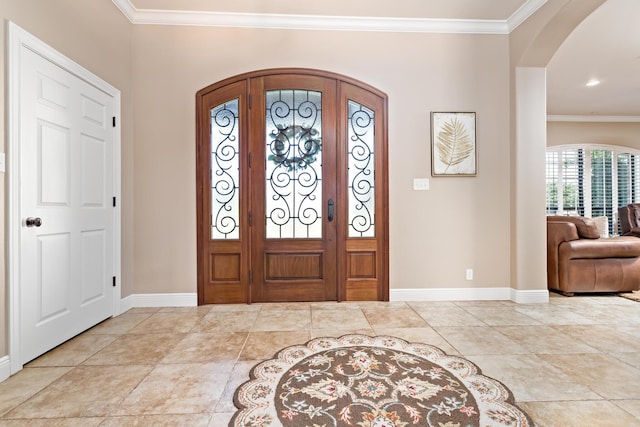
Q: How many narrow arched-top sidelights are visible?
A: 2